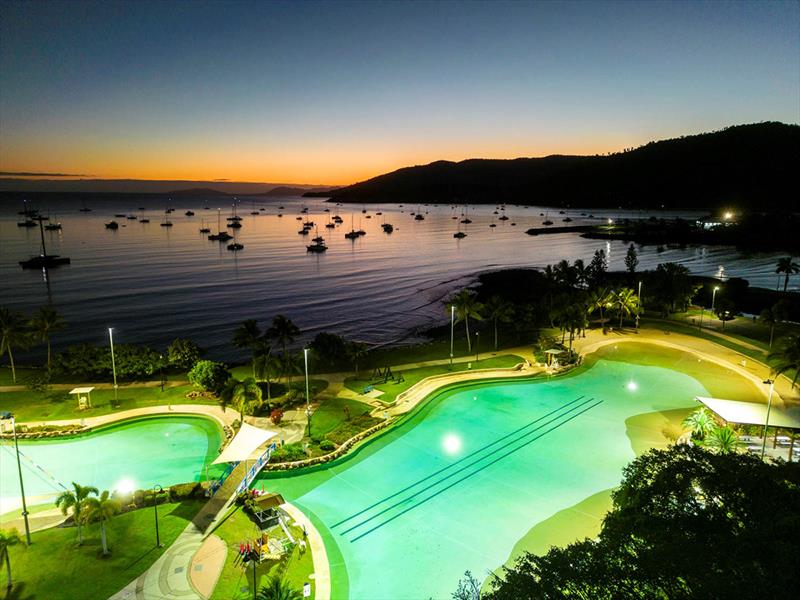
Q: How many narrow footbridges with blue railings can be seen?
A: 1